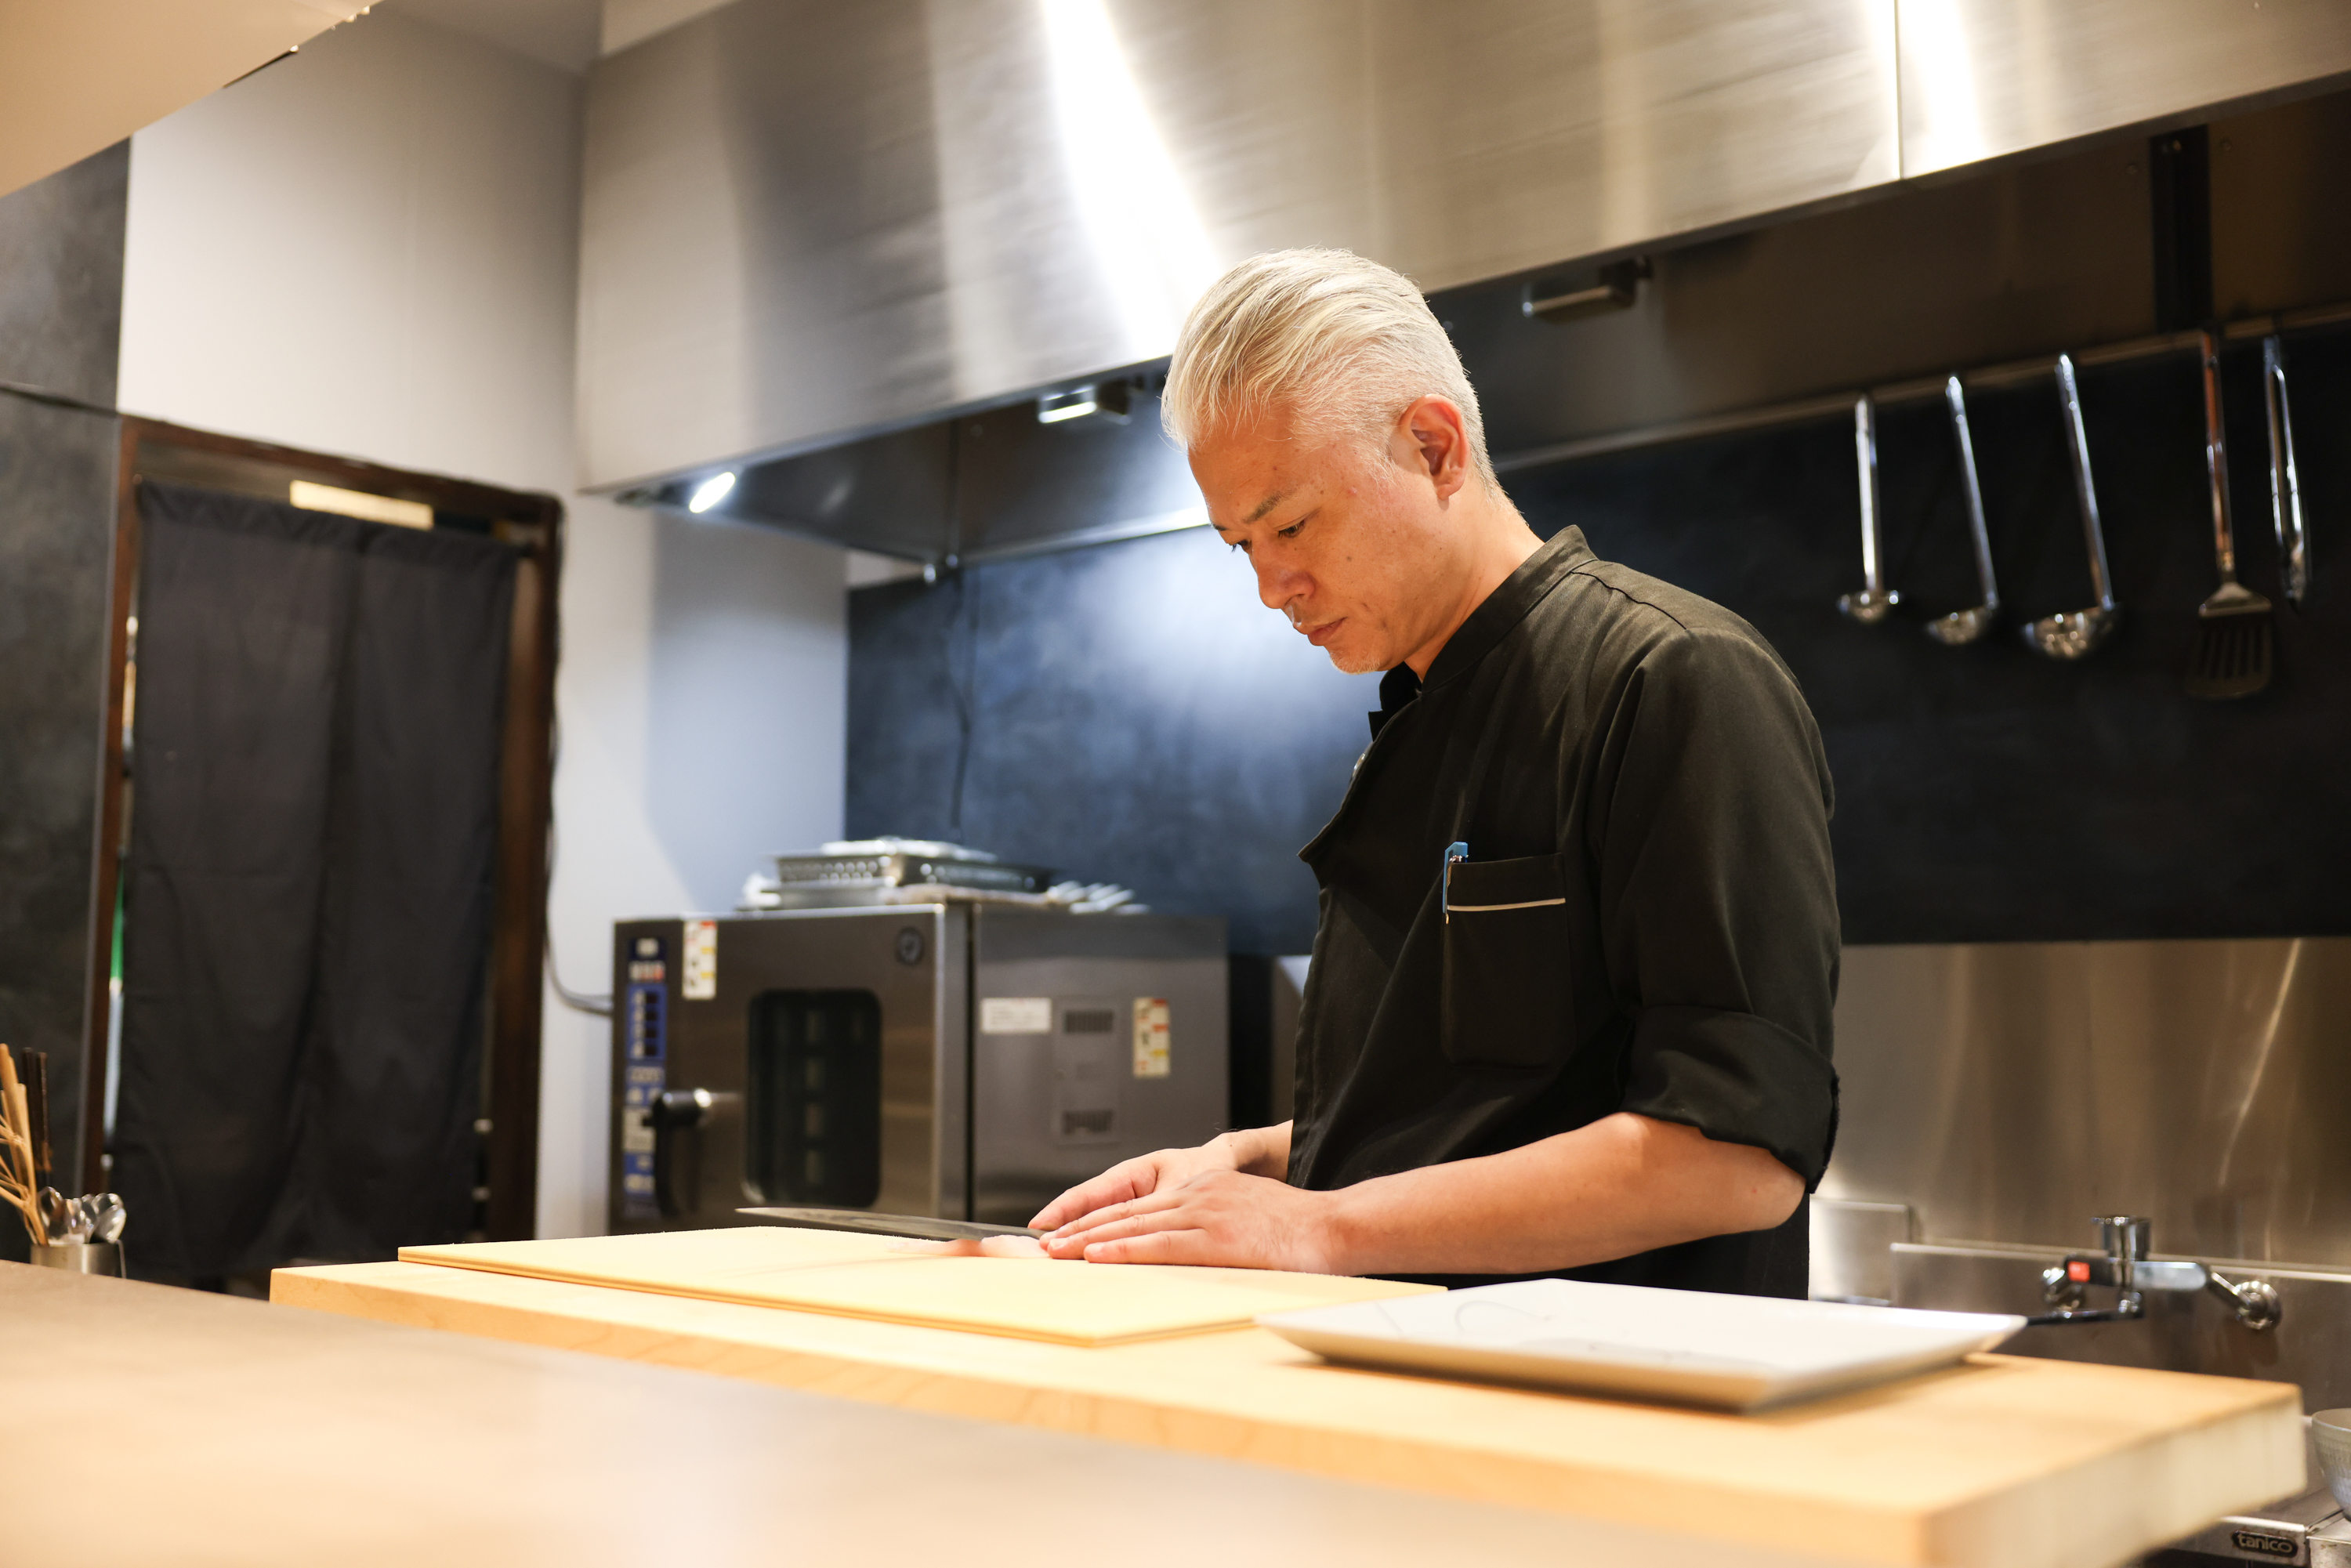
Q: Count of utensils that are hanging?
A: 5